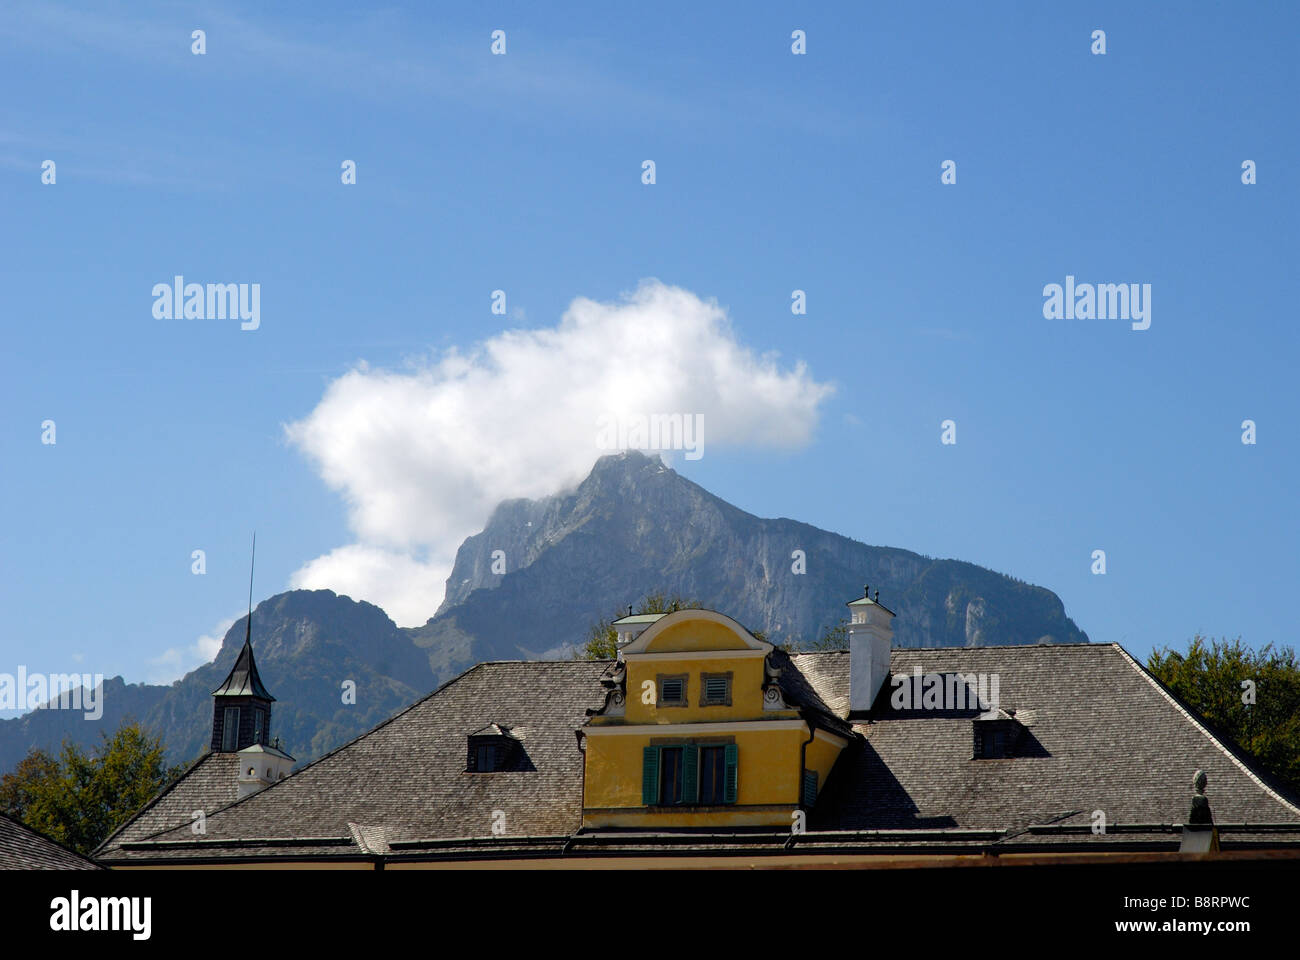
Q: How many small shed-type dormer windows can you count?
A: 2